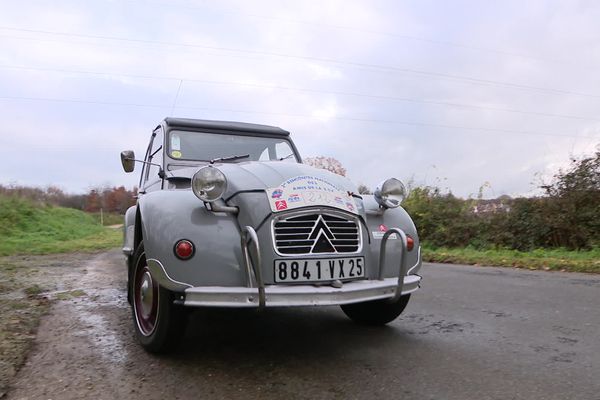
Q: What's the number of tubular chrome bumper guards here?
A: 2